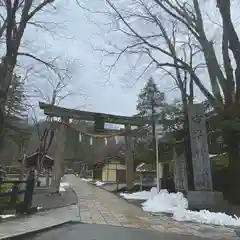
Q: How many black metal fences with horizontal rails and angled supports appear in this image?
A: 1